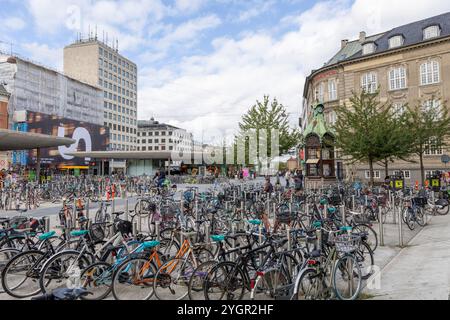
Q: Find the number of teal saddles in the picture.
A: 9